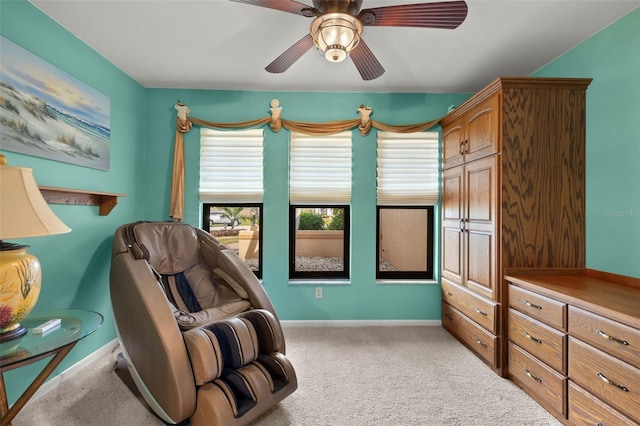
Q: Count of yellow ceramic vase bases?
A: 1